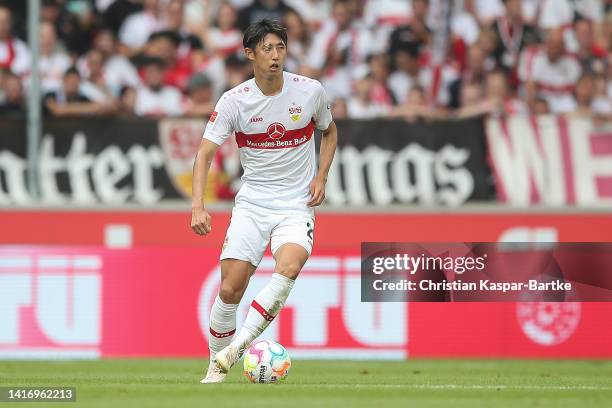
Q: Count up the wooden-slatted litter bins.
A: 0